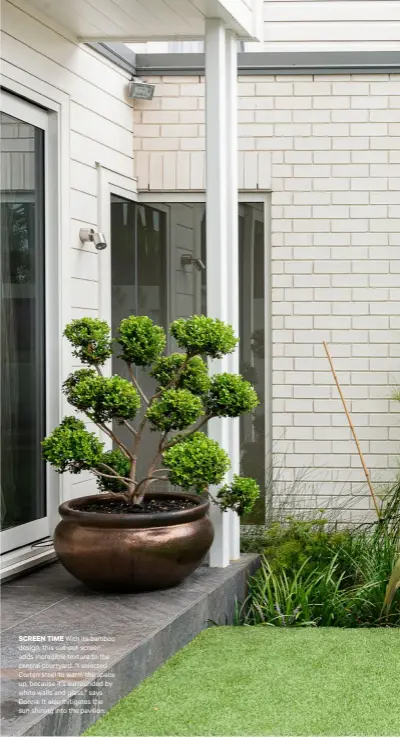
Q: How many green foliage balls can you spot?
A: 11